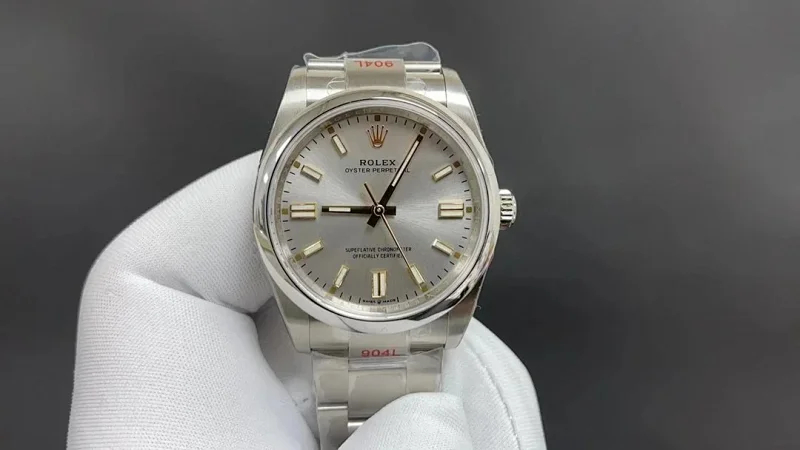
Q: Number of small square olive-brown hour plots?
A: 11